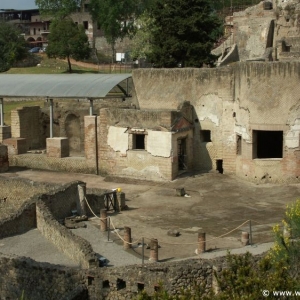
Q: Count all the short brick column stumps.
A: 5